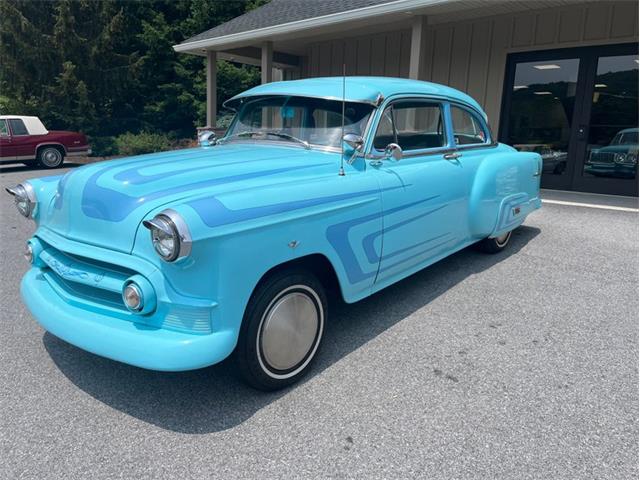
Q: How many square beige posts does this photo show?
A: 3